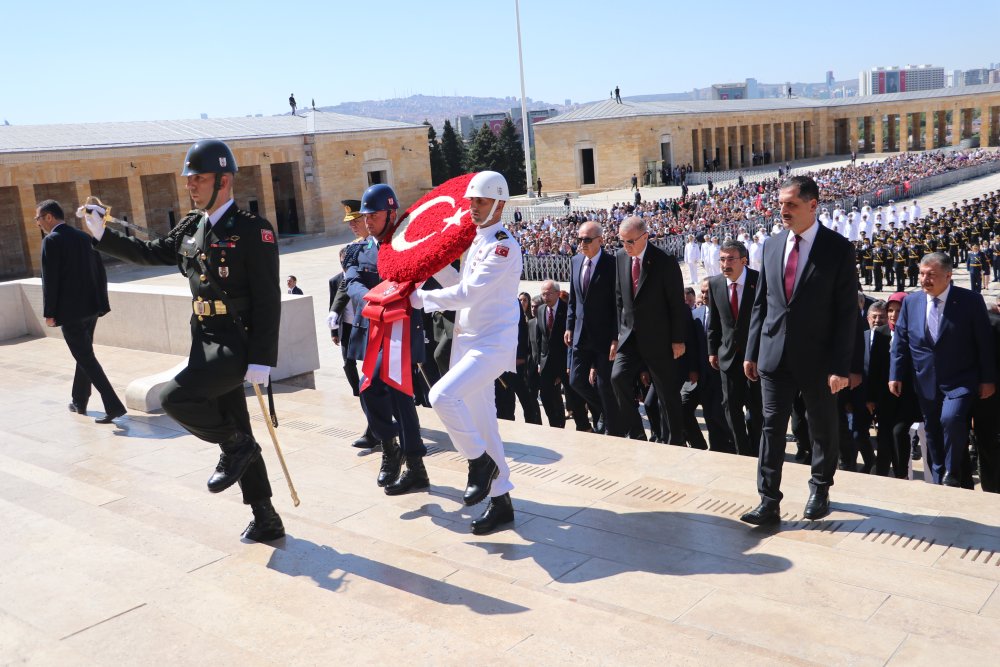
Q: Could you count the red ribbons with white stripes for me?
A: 1